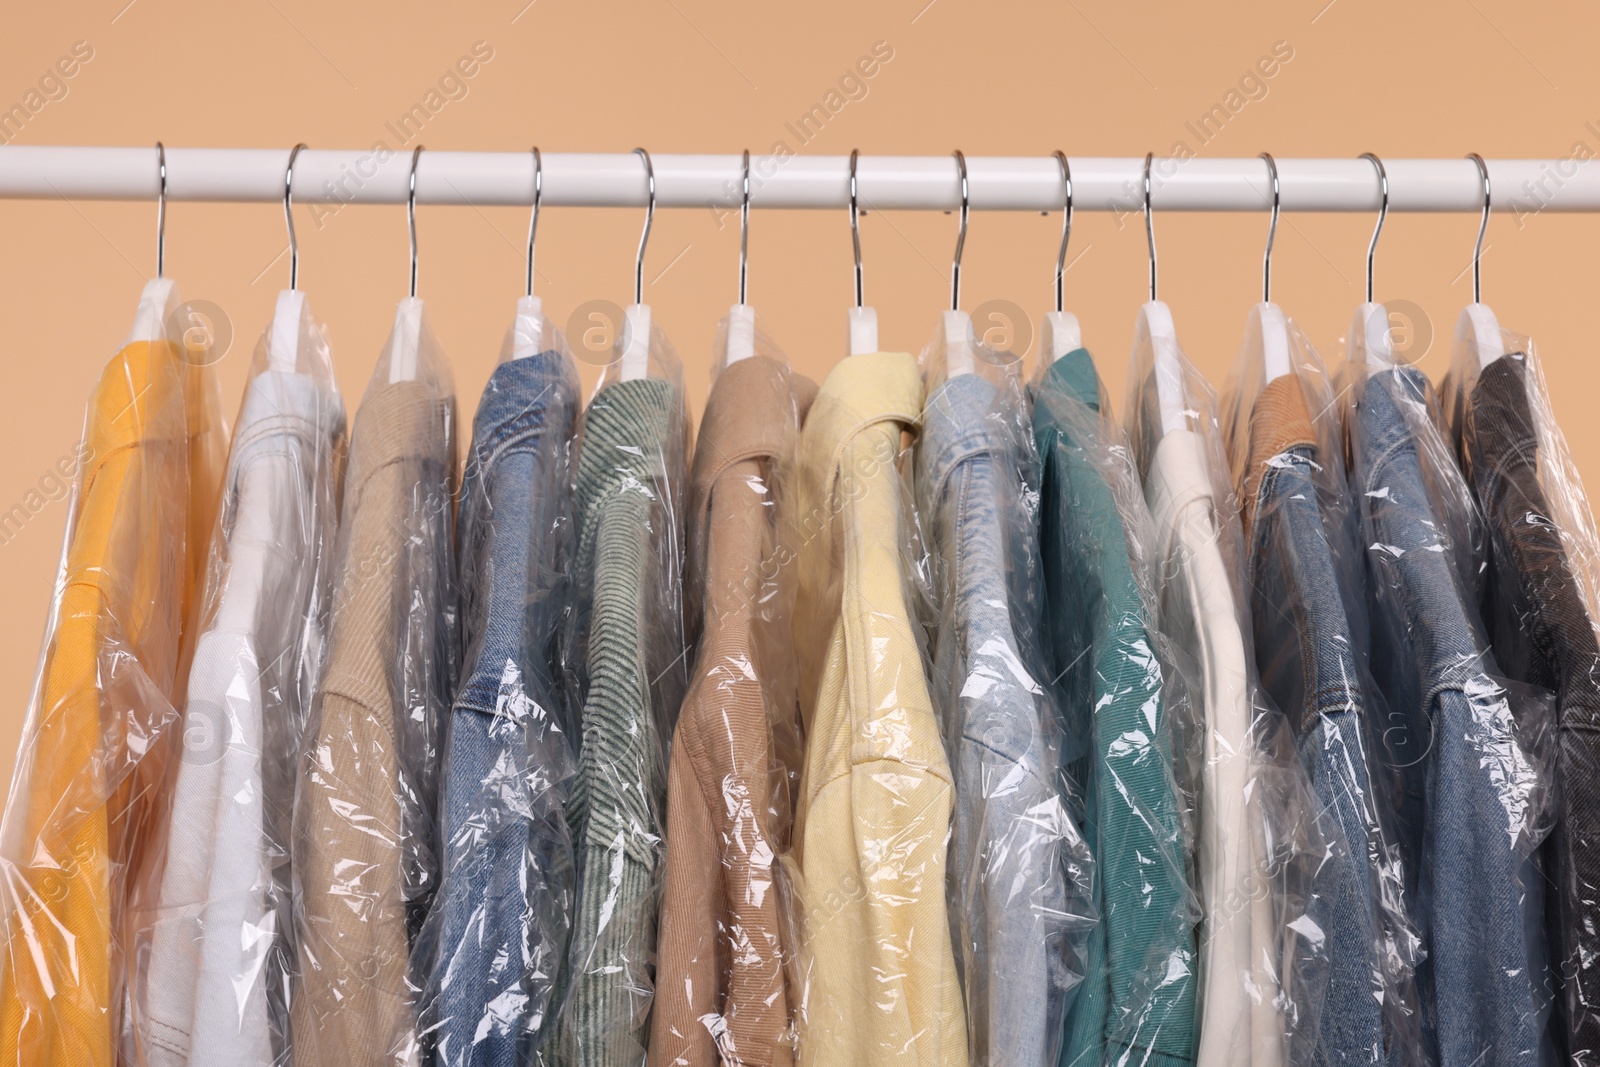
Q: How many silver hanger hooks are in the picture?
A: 13